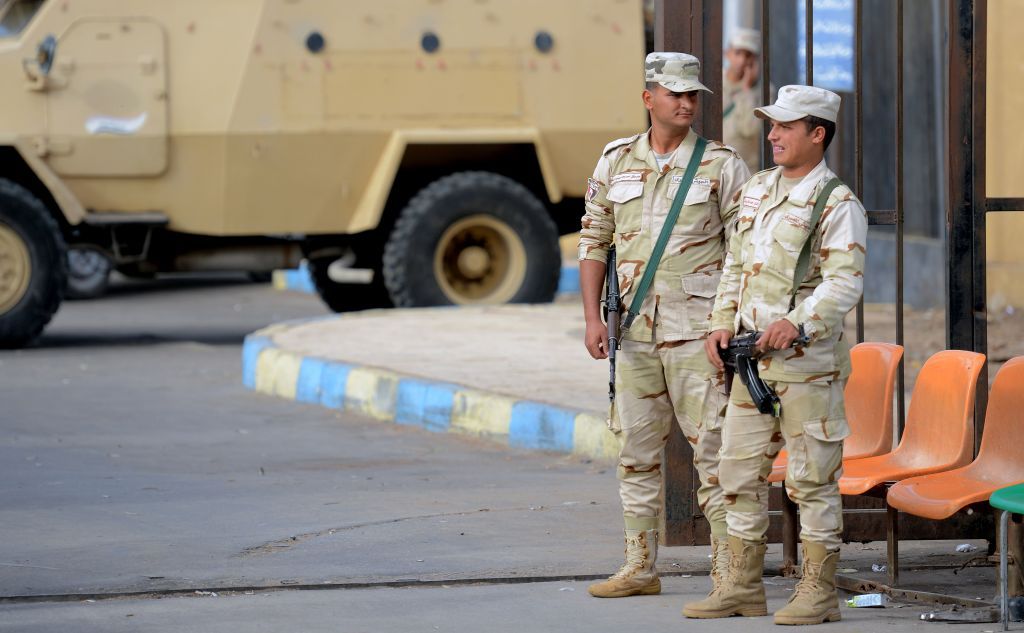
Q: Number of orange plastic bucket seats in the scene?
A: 3